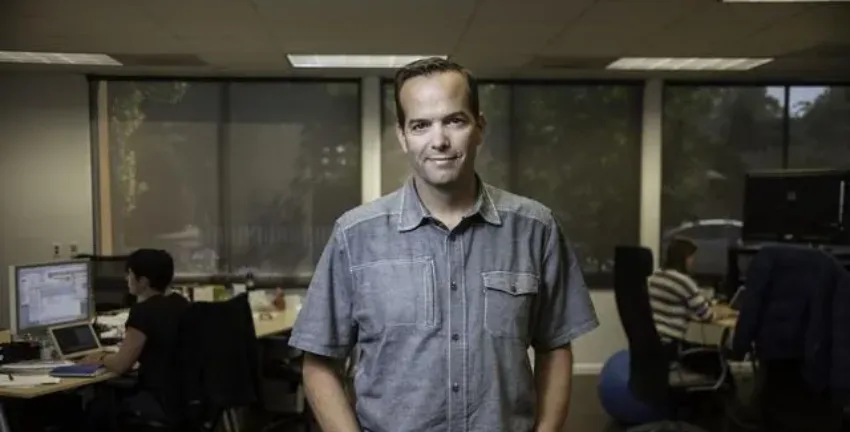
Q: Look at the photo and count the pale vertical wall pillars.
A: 2